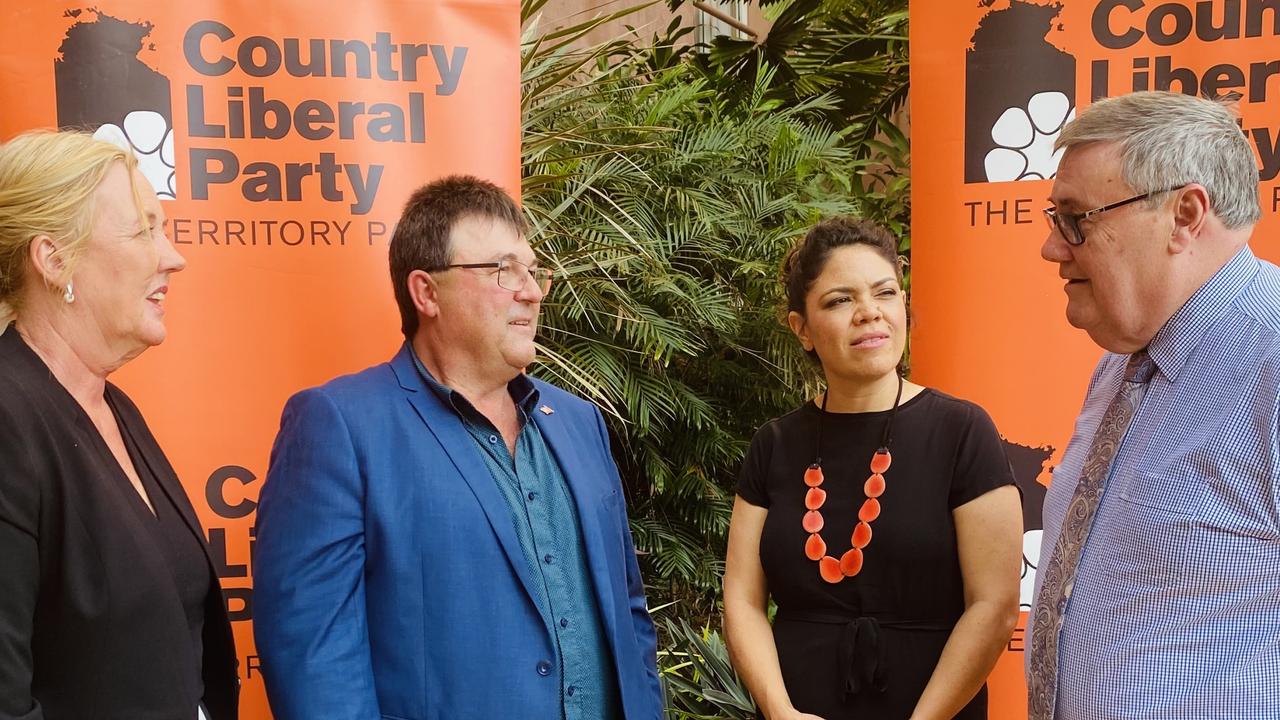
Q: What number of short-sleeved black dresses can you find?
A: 1